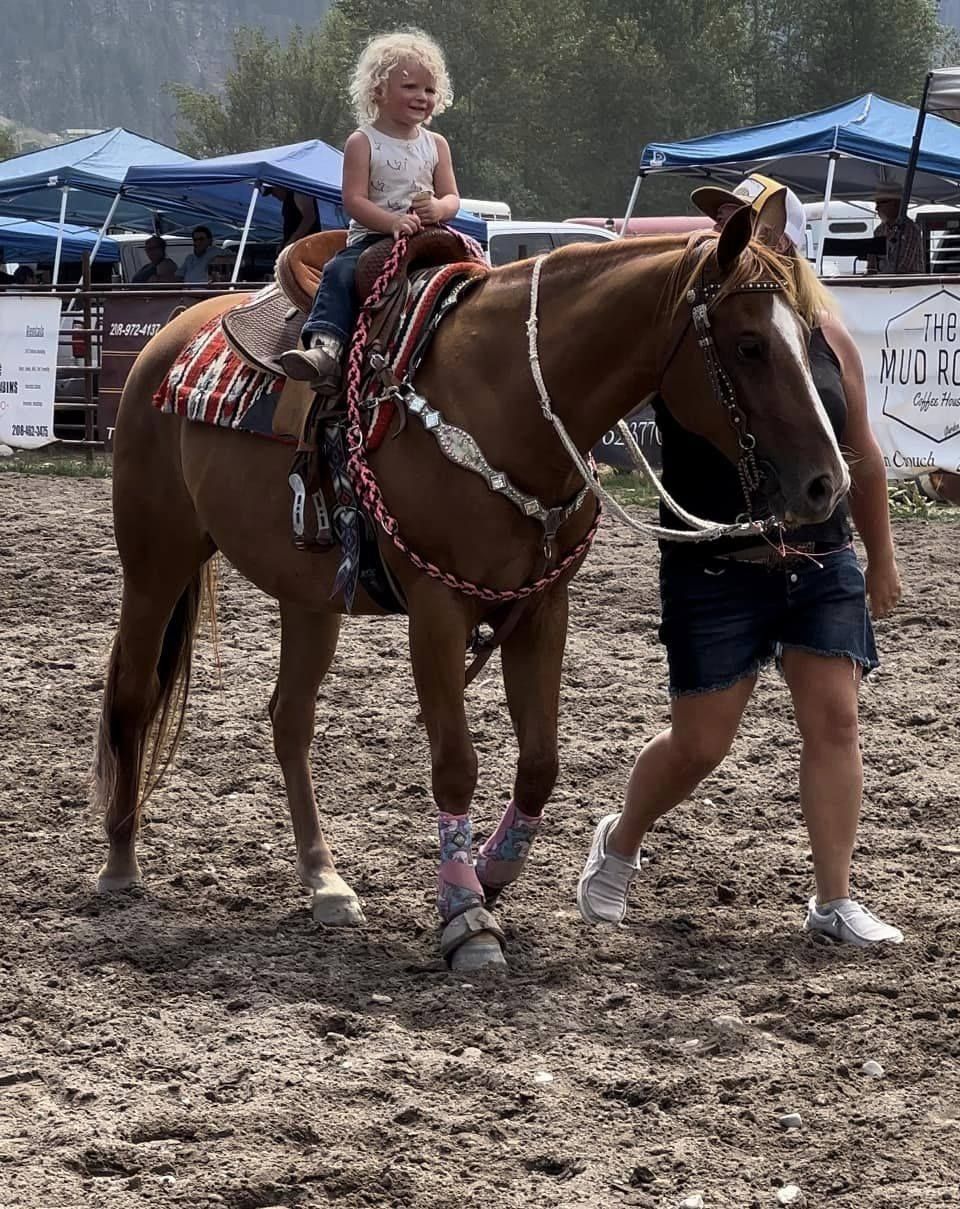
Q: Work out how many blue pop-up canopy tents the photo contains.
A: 4